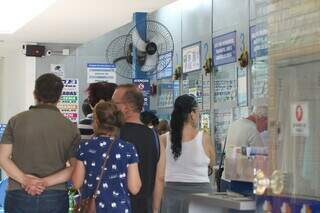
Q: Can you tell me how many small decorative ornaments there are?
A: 3